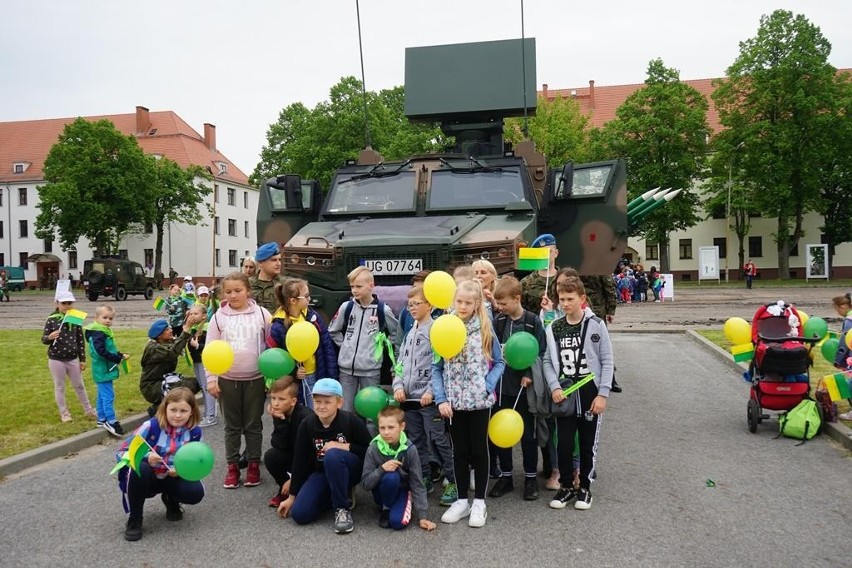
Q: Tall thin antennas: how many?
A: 2